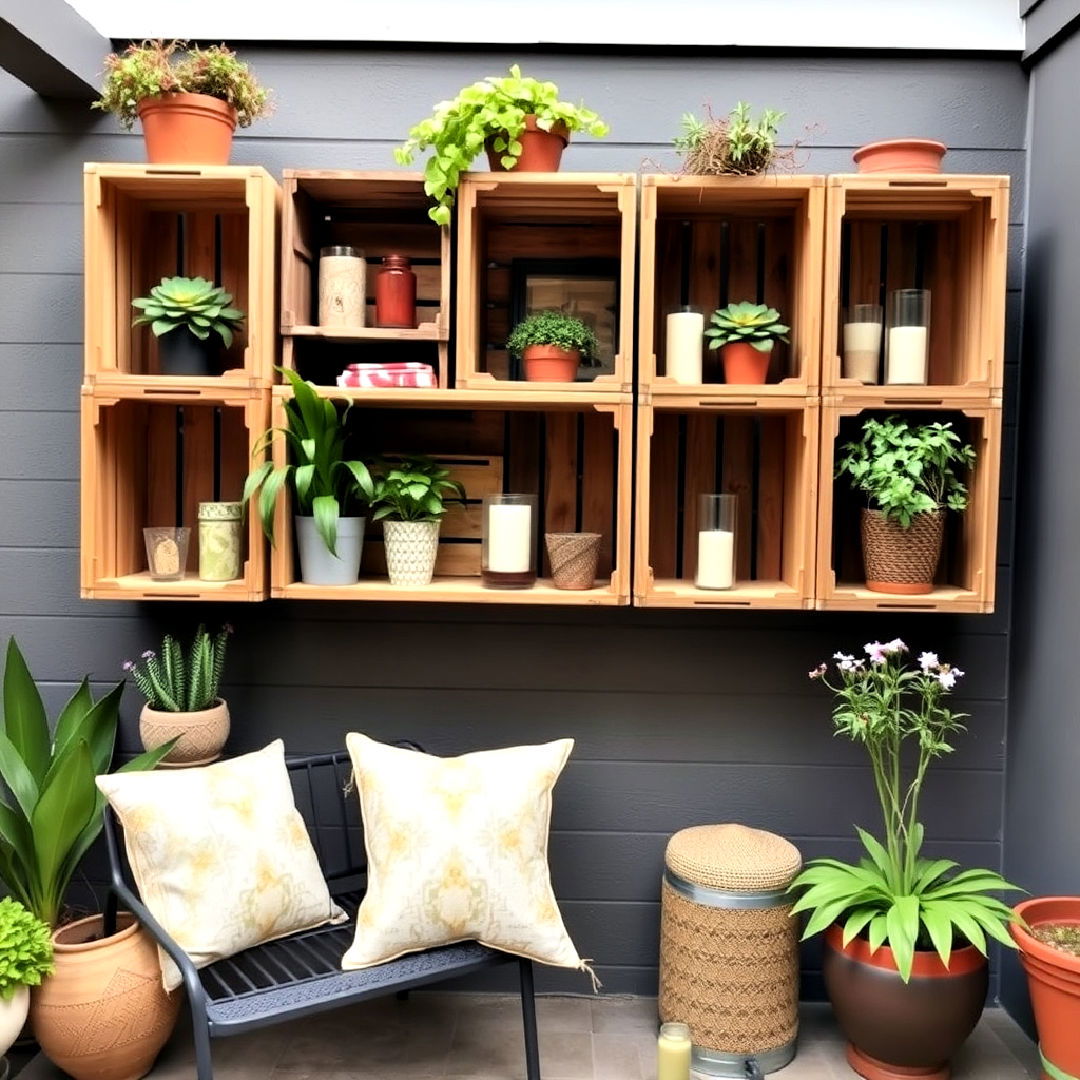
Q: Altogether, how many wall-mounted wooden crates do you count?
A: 9